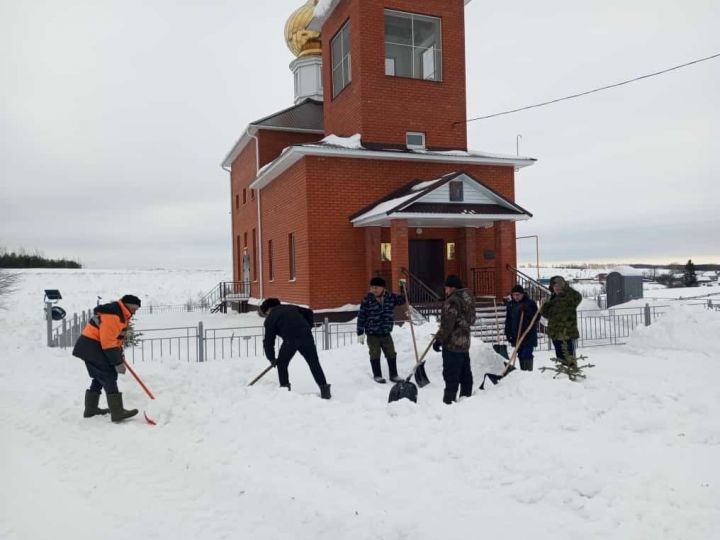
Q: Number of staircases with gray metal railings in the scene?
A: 2